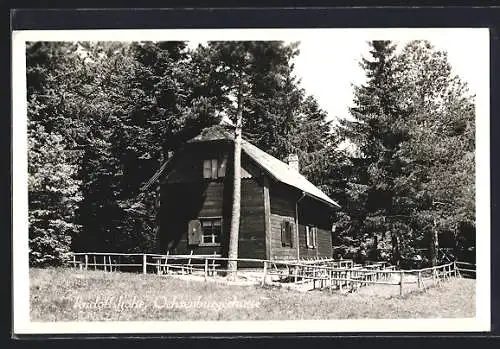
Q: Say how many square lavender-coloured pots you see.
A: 0